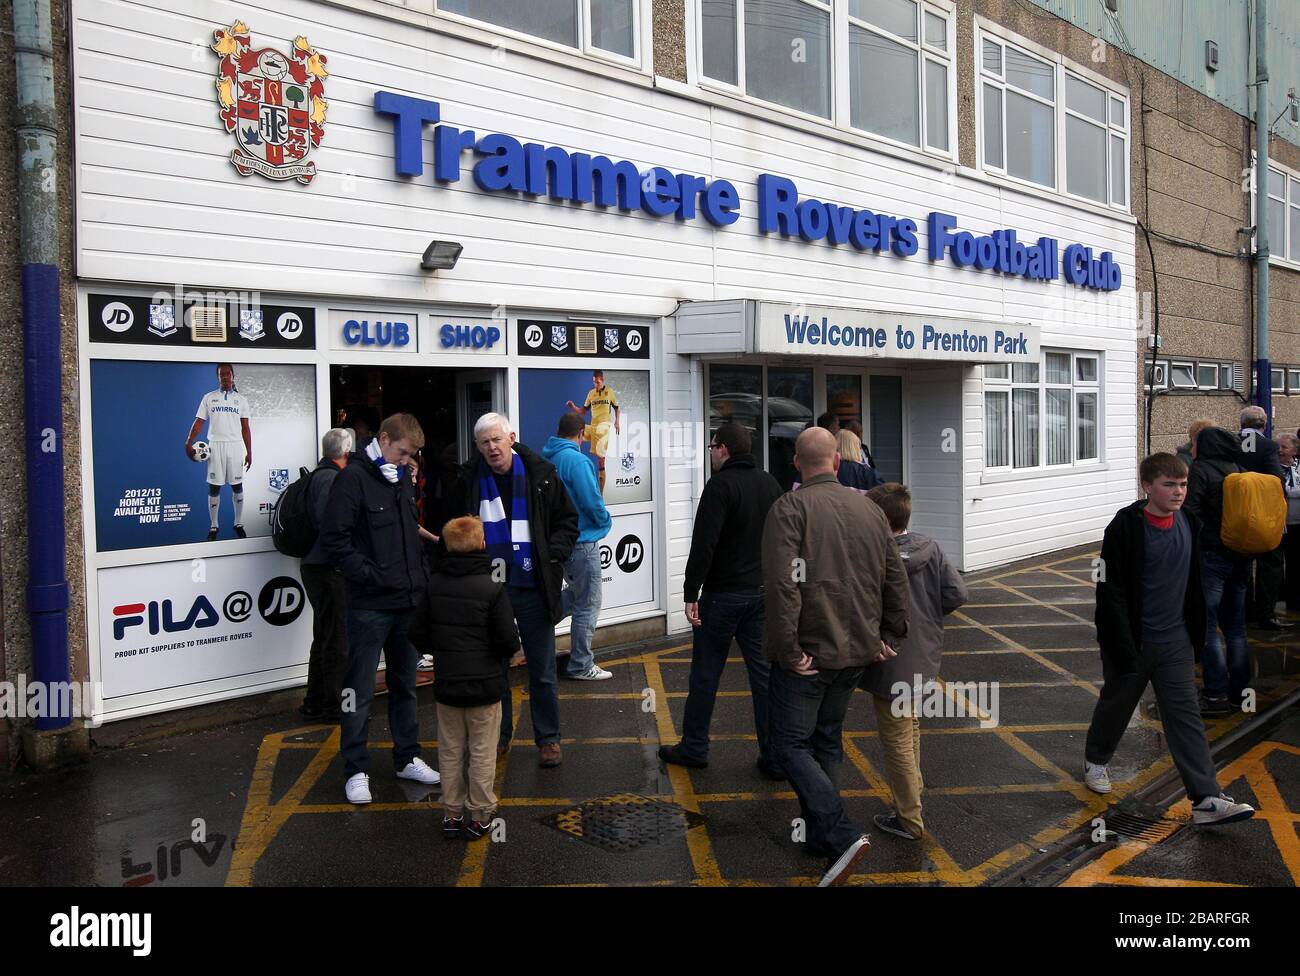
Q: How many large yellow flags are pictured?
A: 0